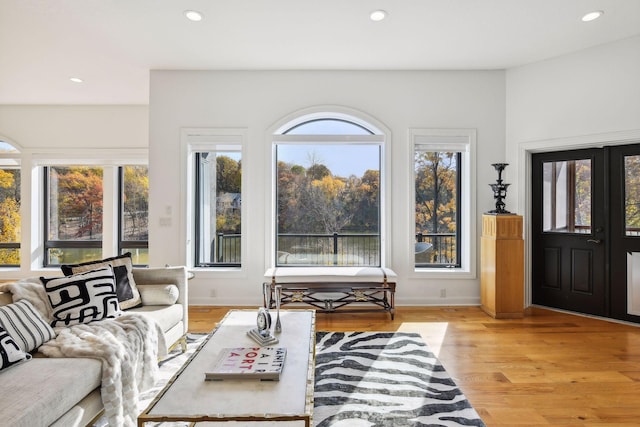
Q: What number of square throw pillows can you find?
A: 4